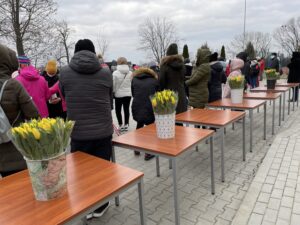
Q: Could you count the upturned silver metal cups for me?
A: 0